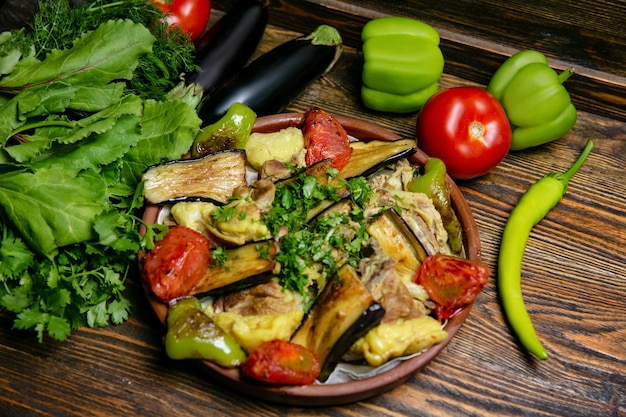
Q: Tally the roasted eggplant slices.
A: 6